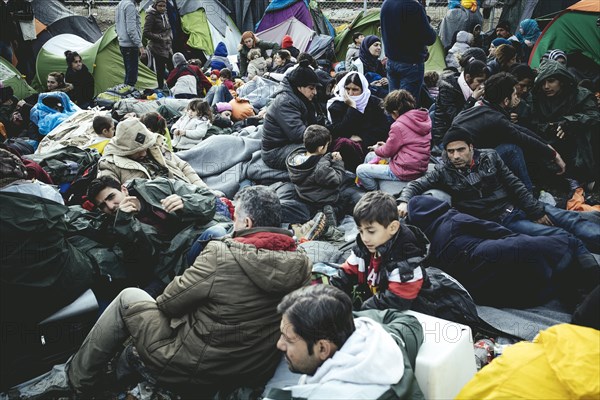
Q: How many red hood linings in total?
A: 1